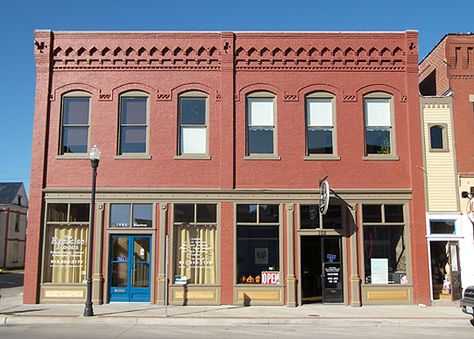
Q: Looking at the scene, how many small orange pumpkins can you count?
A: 3